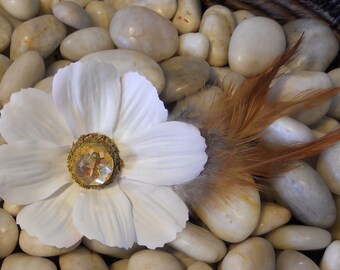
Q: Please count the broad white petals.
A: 8